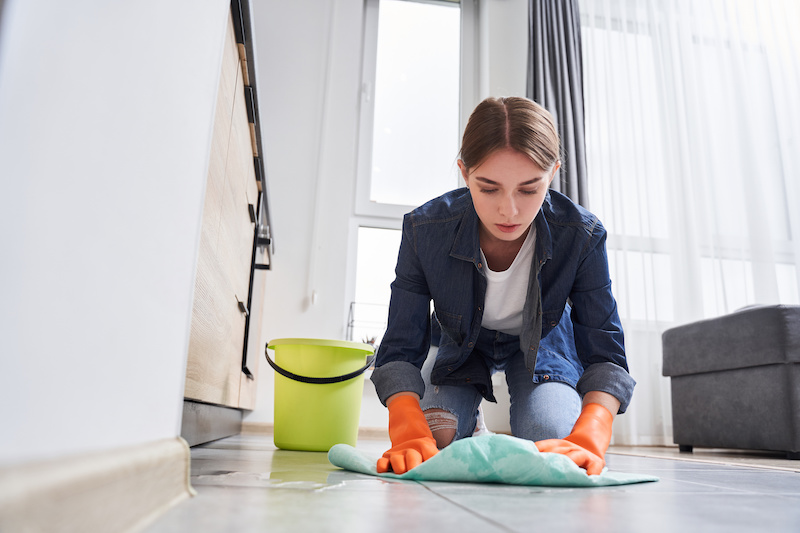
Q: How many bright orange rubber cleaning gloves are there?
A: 2